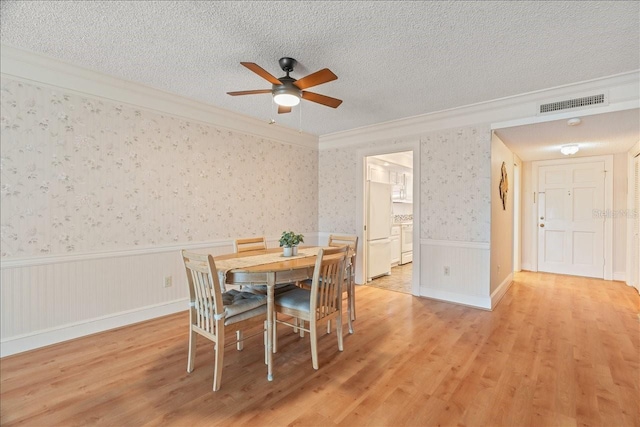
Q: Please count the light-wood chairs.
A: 4